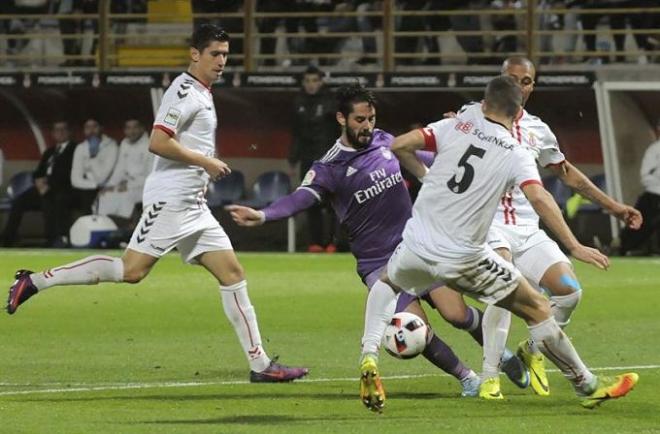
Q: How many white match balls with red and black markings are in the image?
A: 1